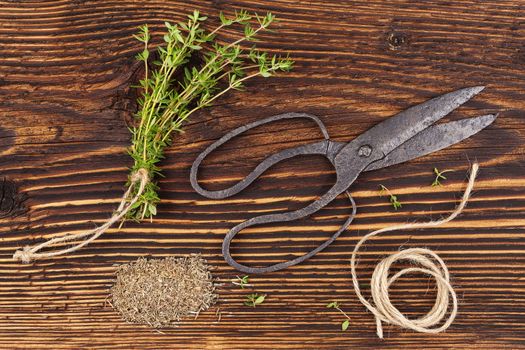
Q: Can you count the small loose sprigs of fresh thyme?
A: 5